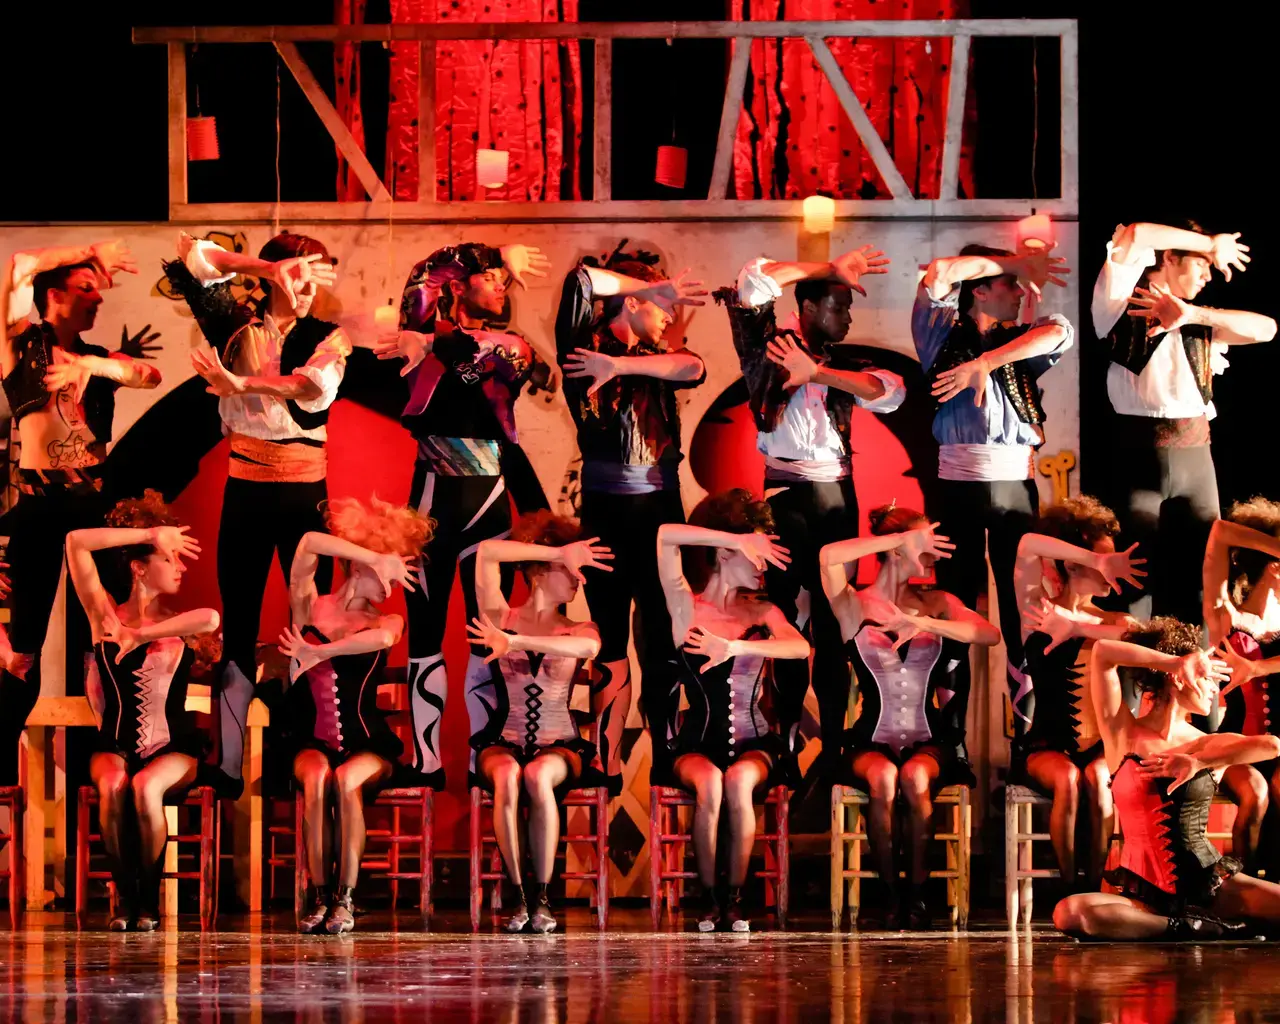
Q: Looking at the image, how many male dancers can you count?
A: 7